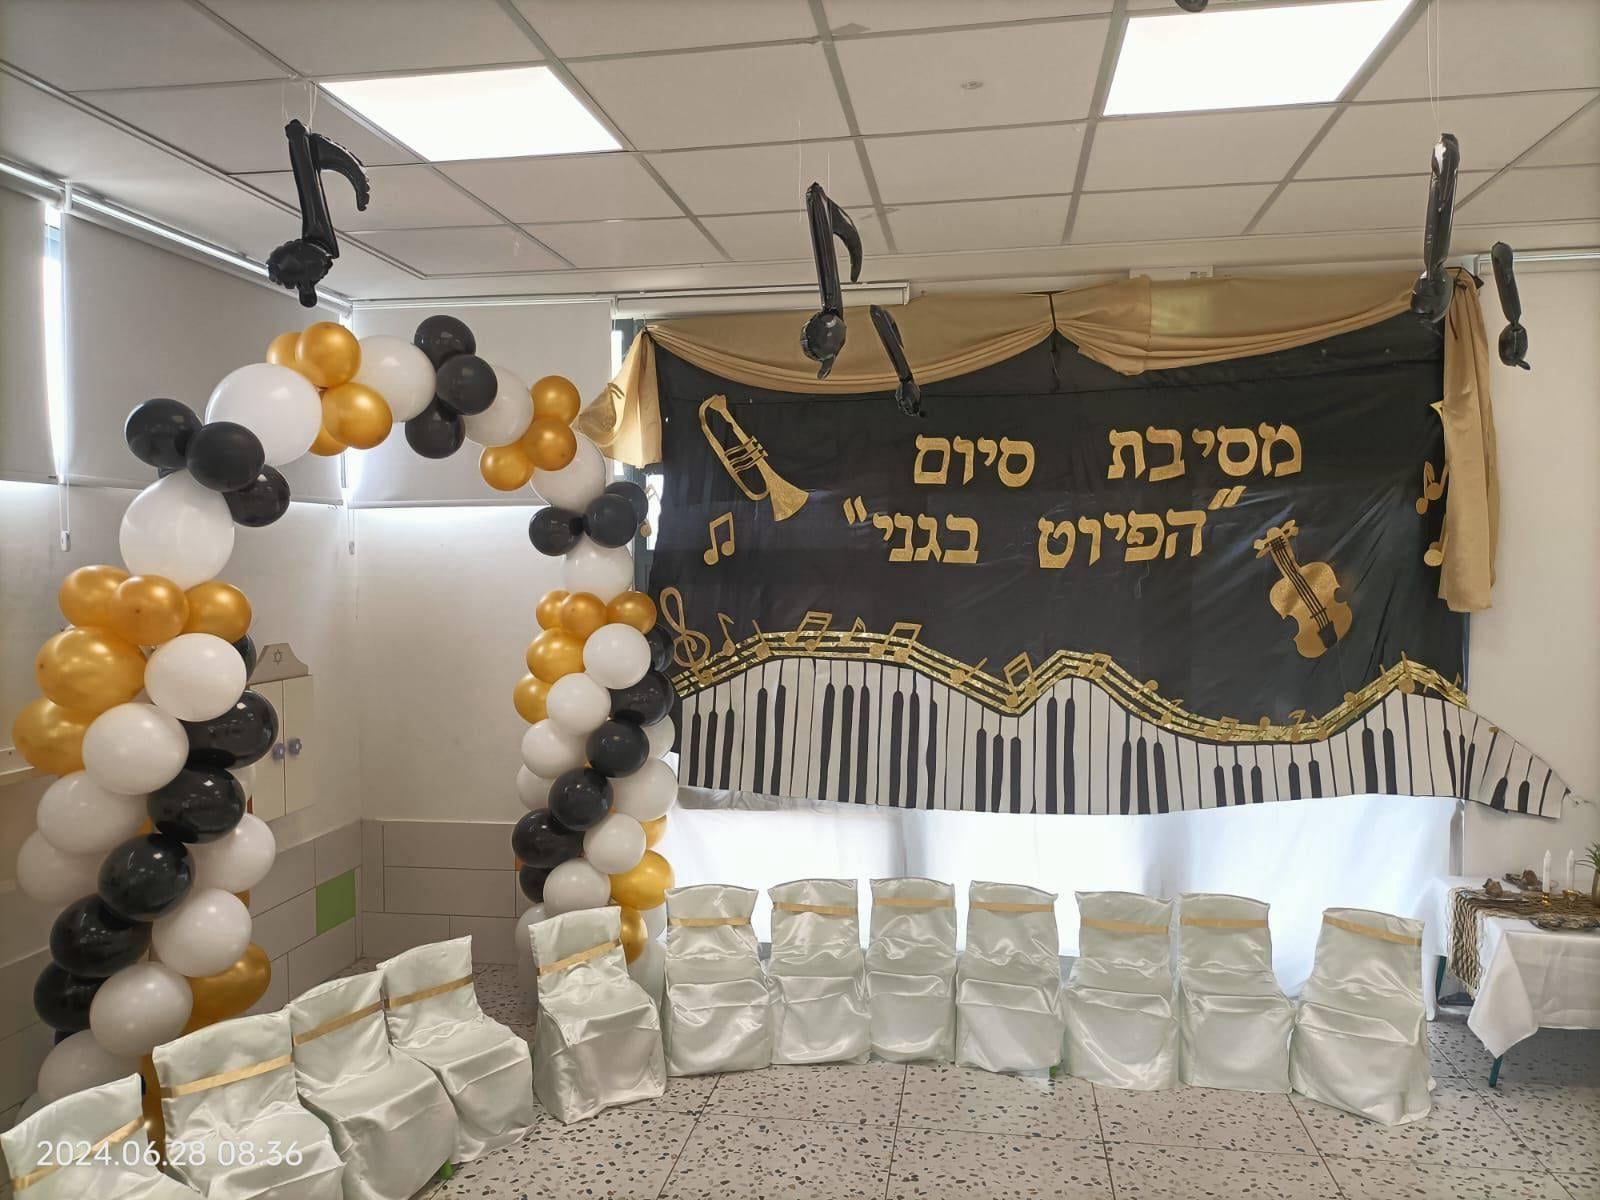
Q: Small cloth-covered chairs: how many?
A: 12